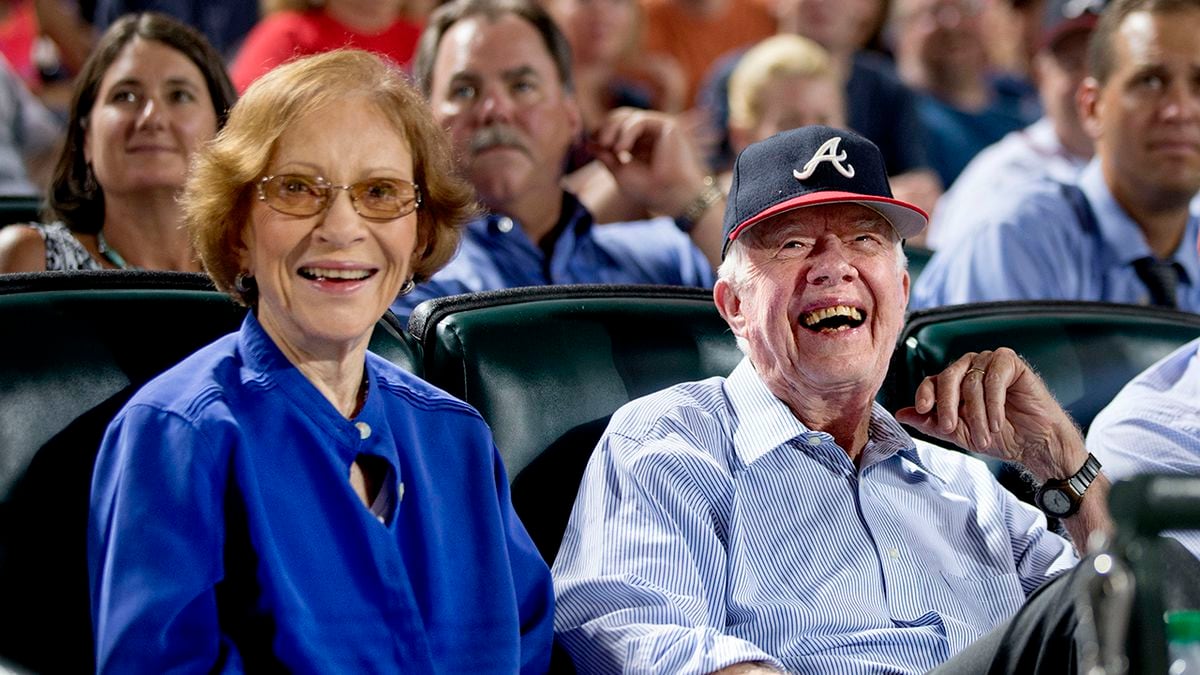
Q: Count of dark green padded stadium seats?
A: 3